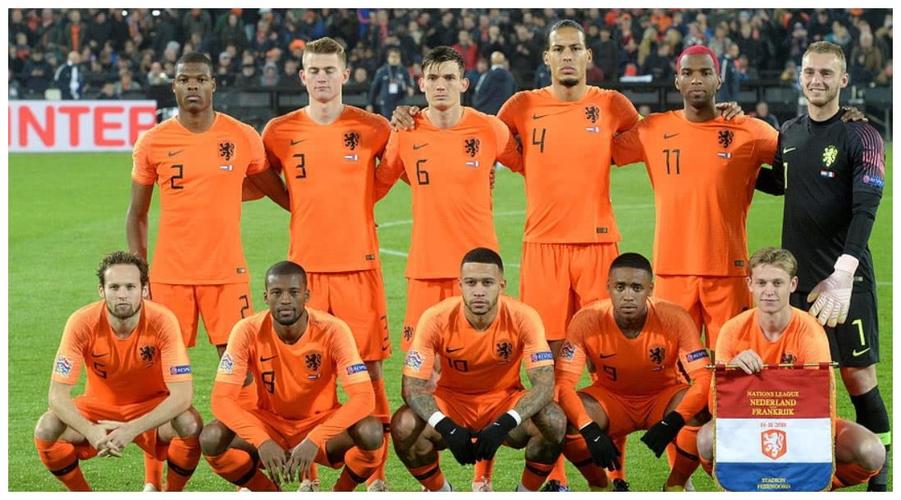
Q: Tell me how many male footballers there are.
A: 11